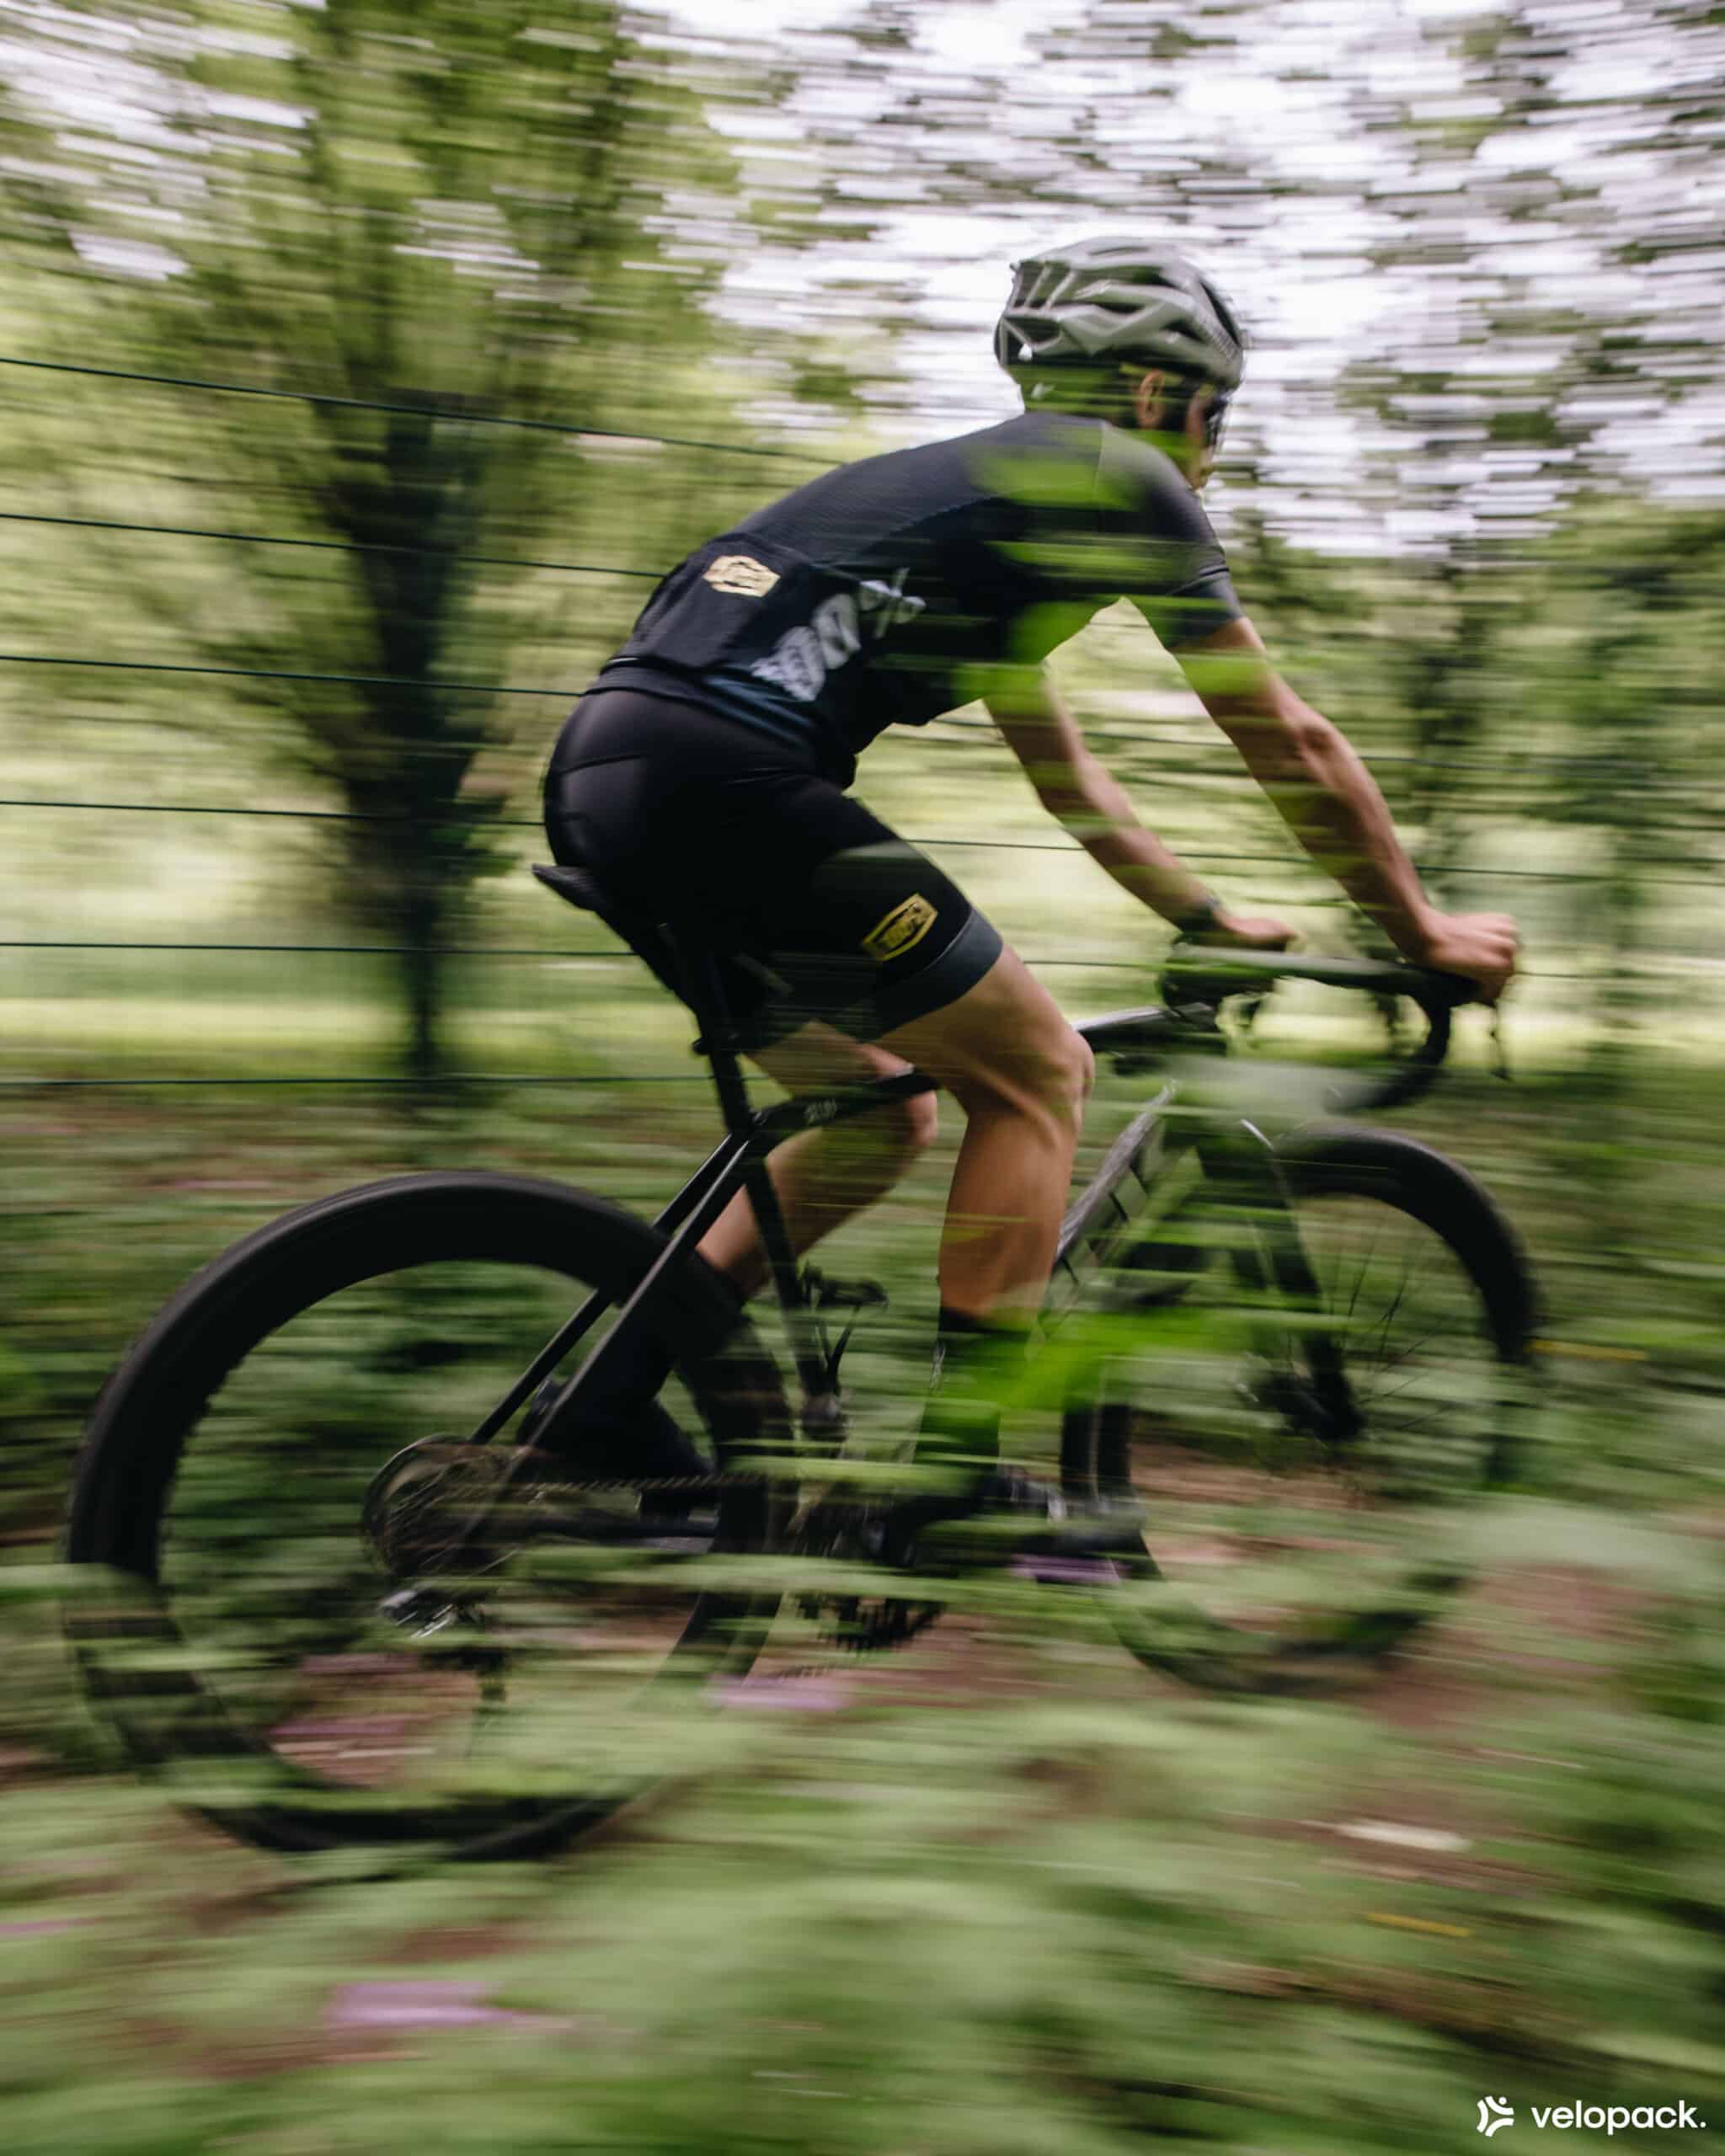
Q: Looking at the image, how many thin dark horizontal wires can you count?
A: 6